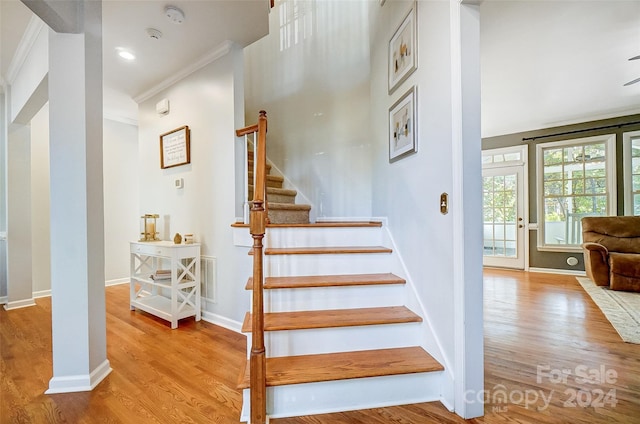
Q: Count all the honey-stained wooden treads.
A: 5